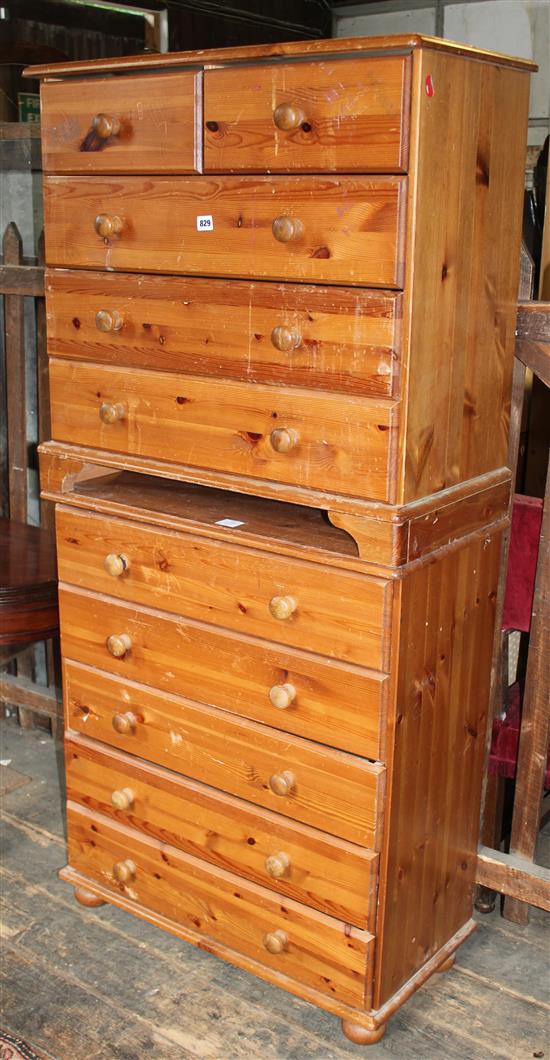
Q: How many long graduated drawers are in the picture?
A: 8